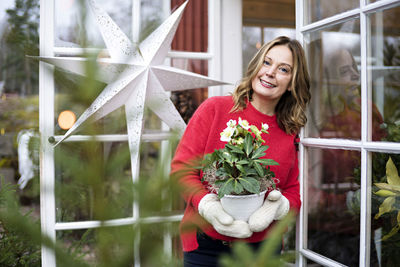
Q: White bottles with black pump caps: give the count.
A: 0